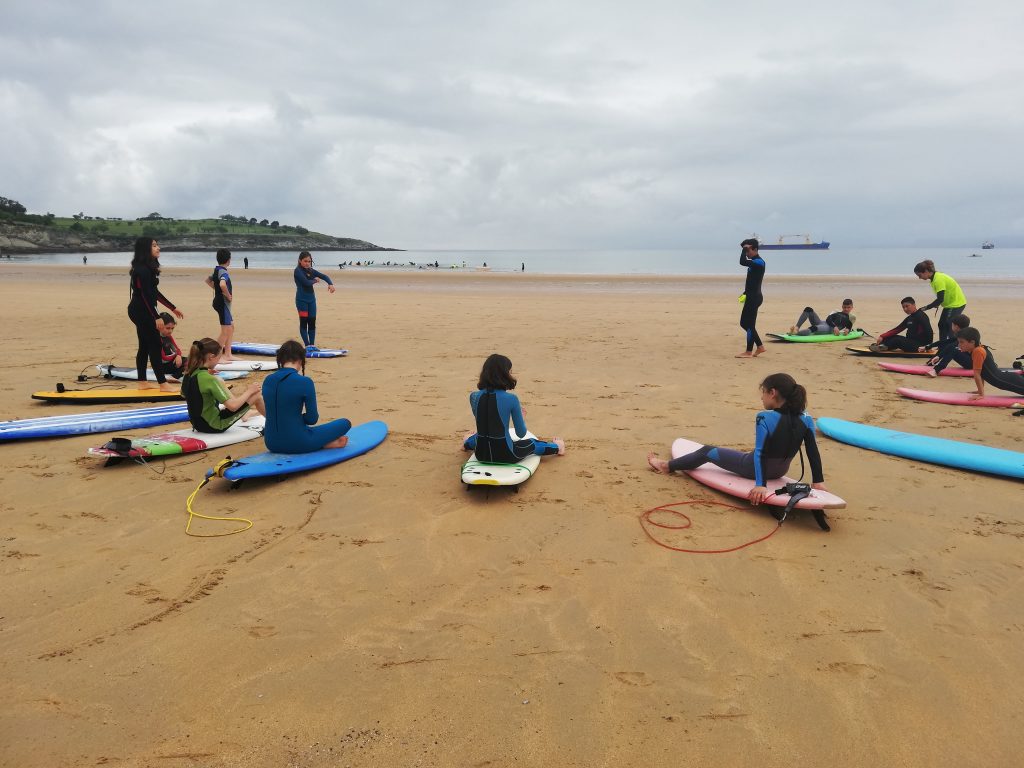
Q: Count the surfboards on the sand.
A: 14